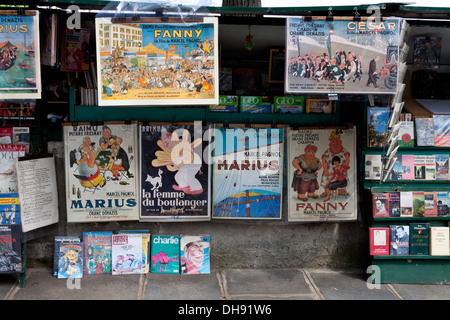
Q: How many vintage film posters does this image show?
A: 7